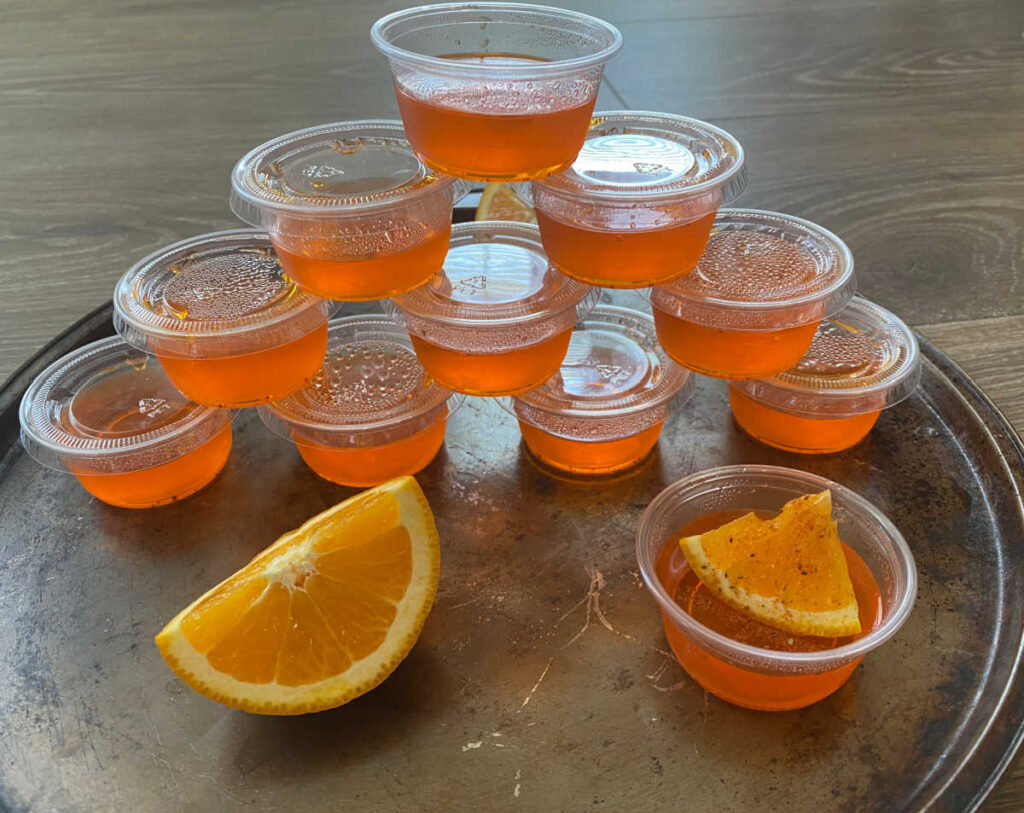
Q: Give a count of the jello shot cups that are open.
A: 2